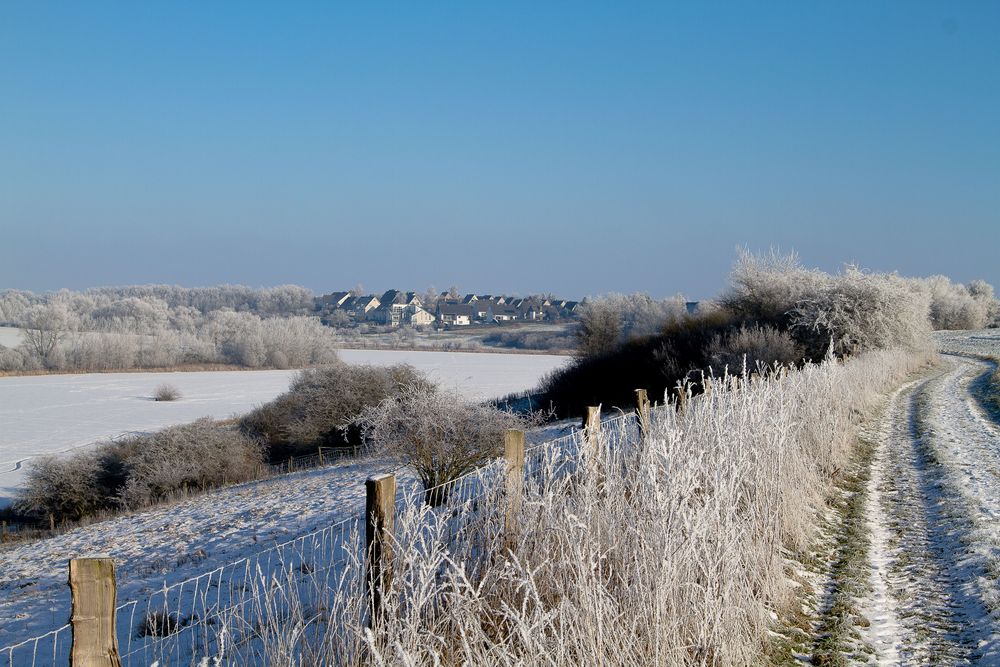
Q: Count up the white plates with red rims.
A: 0